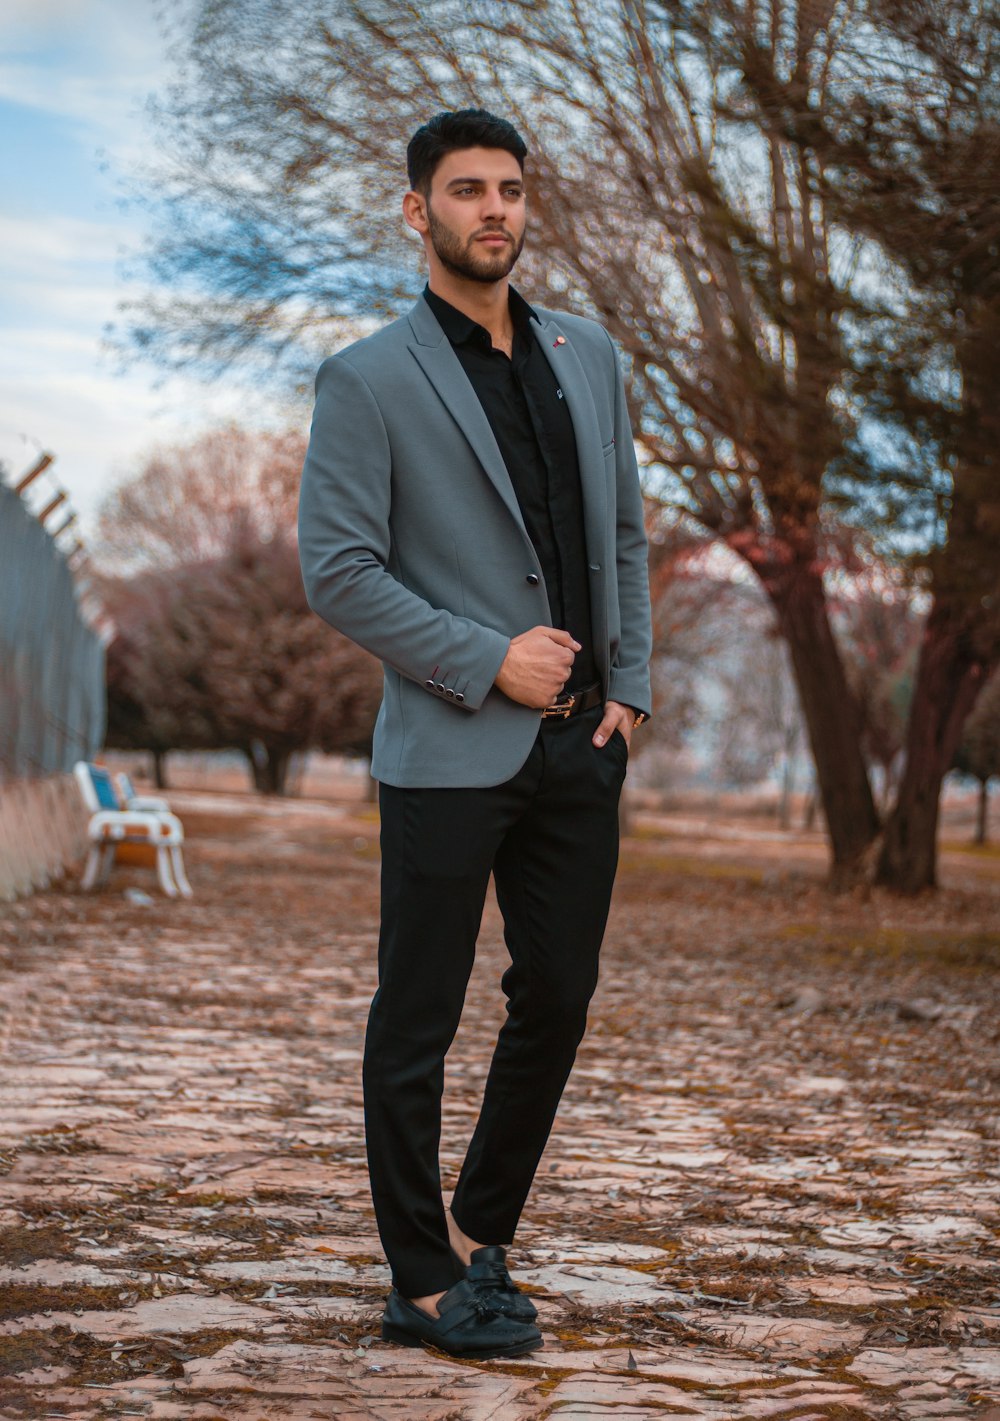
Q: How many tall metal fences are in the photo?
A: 1